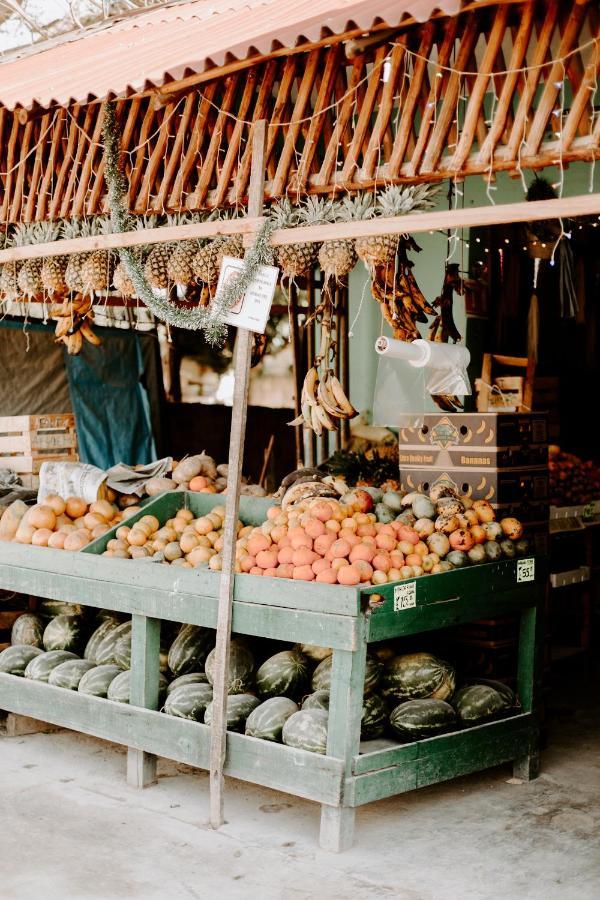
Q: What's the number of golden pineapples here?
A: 13